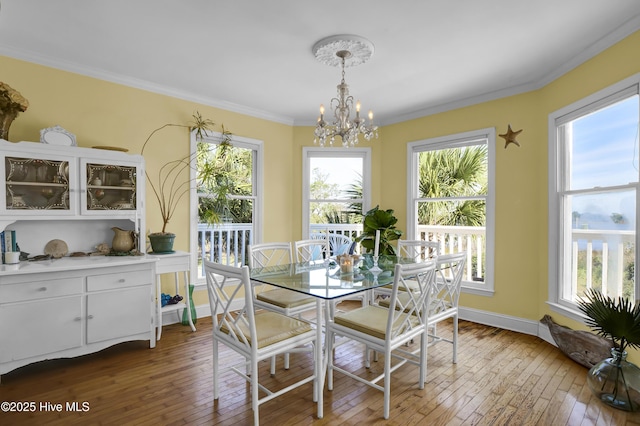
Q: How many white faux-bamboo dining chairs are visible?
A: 6